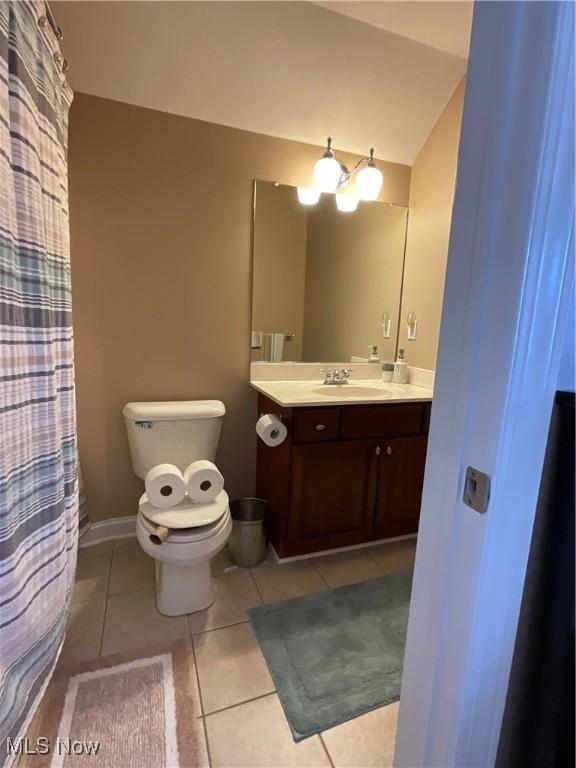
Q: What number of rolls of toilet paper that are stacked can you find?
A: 2